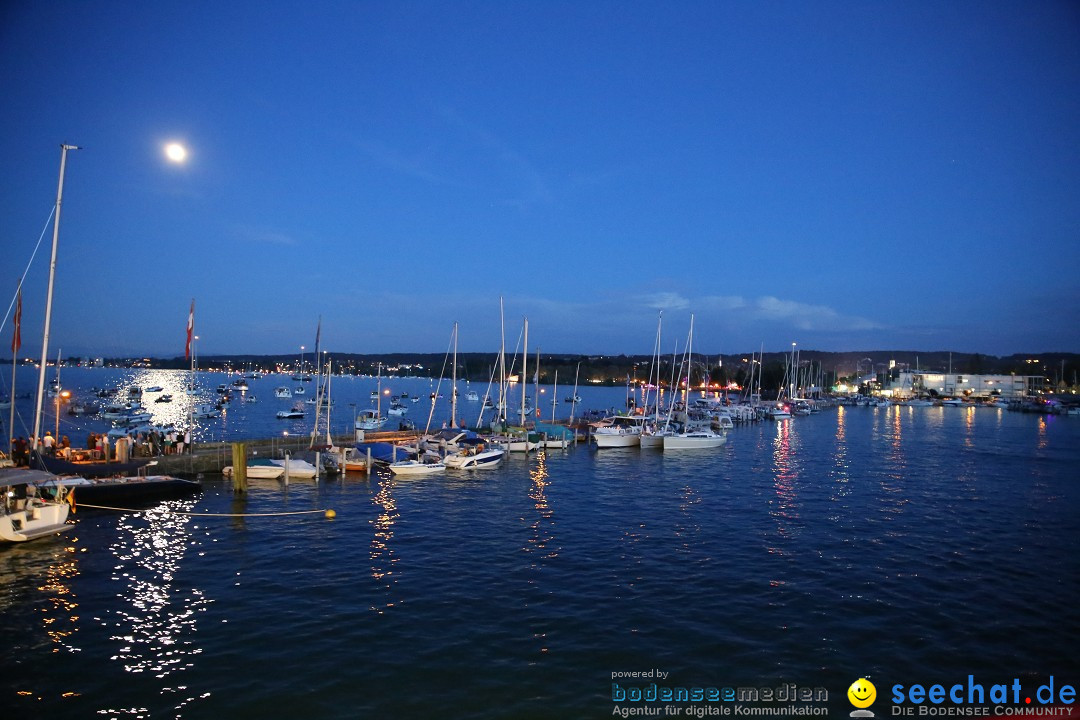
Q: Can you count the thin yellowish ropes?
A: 1